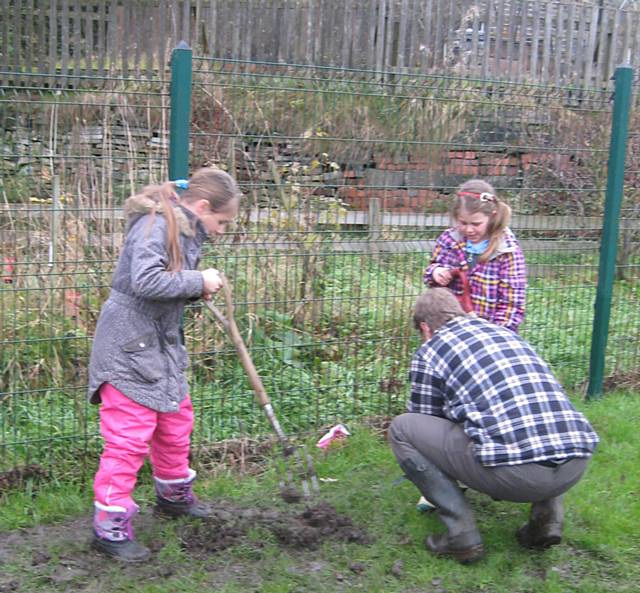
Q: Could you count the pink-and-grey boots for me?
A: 2